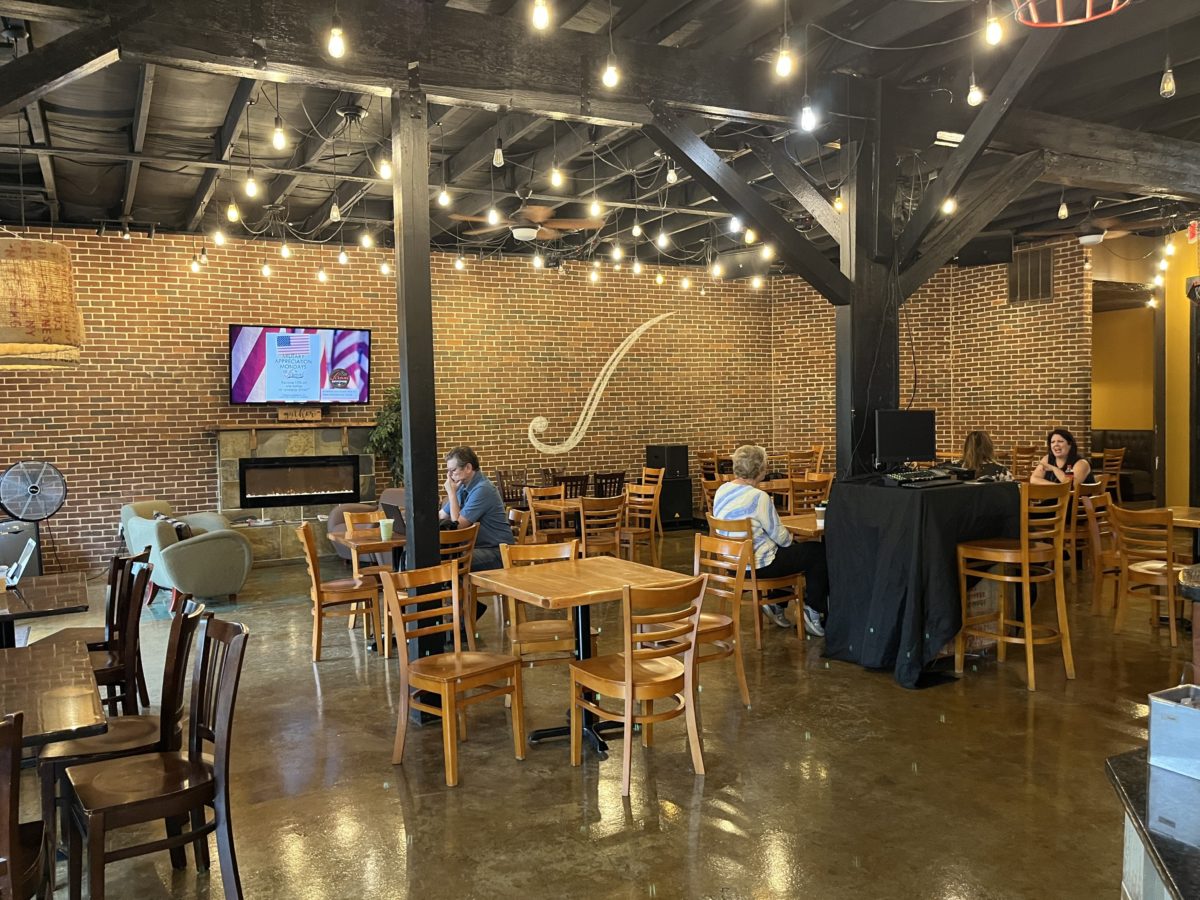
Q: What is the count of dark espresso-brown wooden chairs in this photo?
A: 9